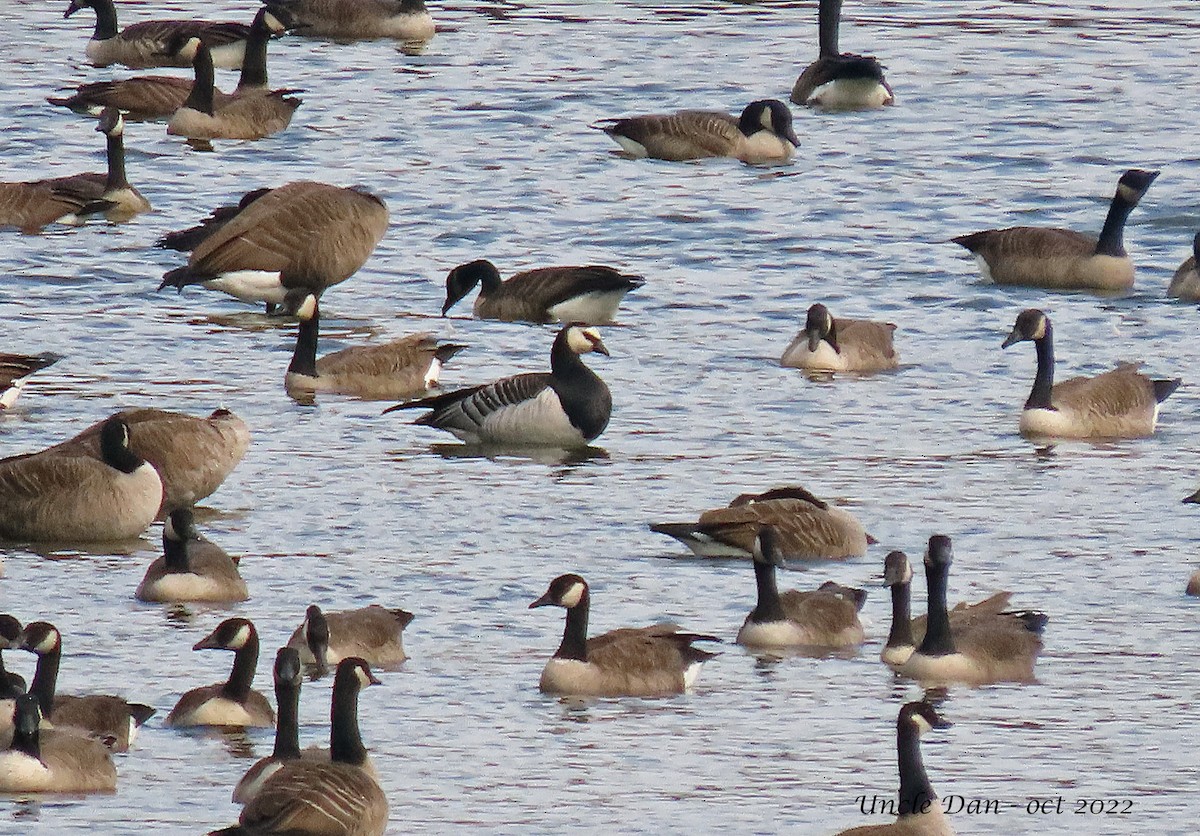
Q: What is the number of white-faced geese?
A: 1